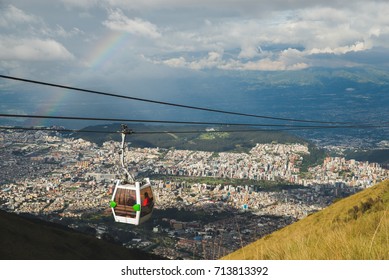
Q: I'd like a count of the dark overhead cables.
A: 3